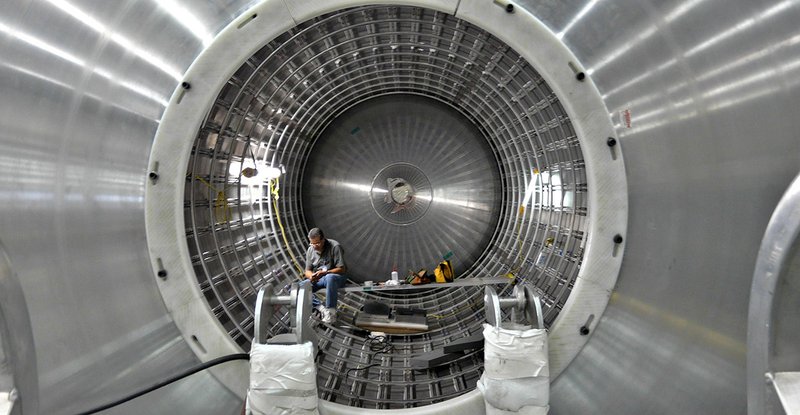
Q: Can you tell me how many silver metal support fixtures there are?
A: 2